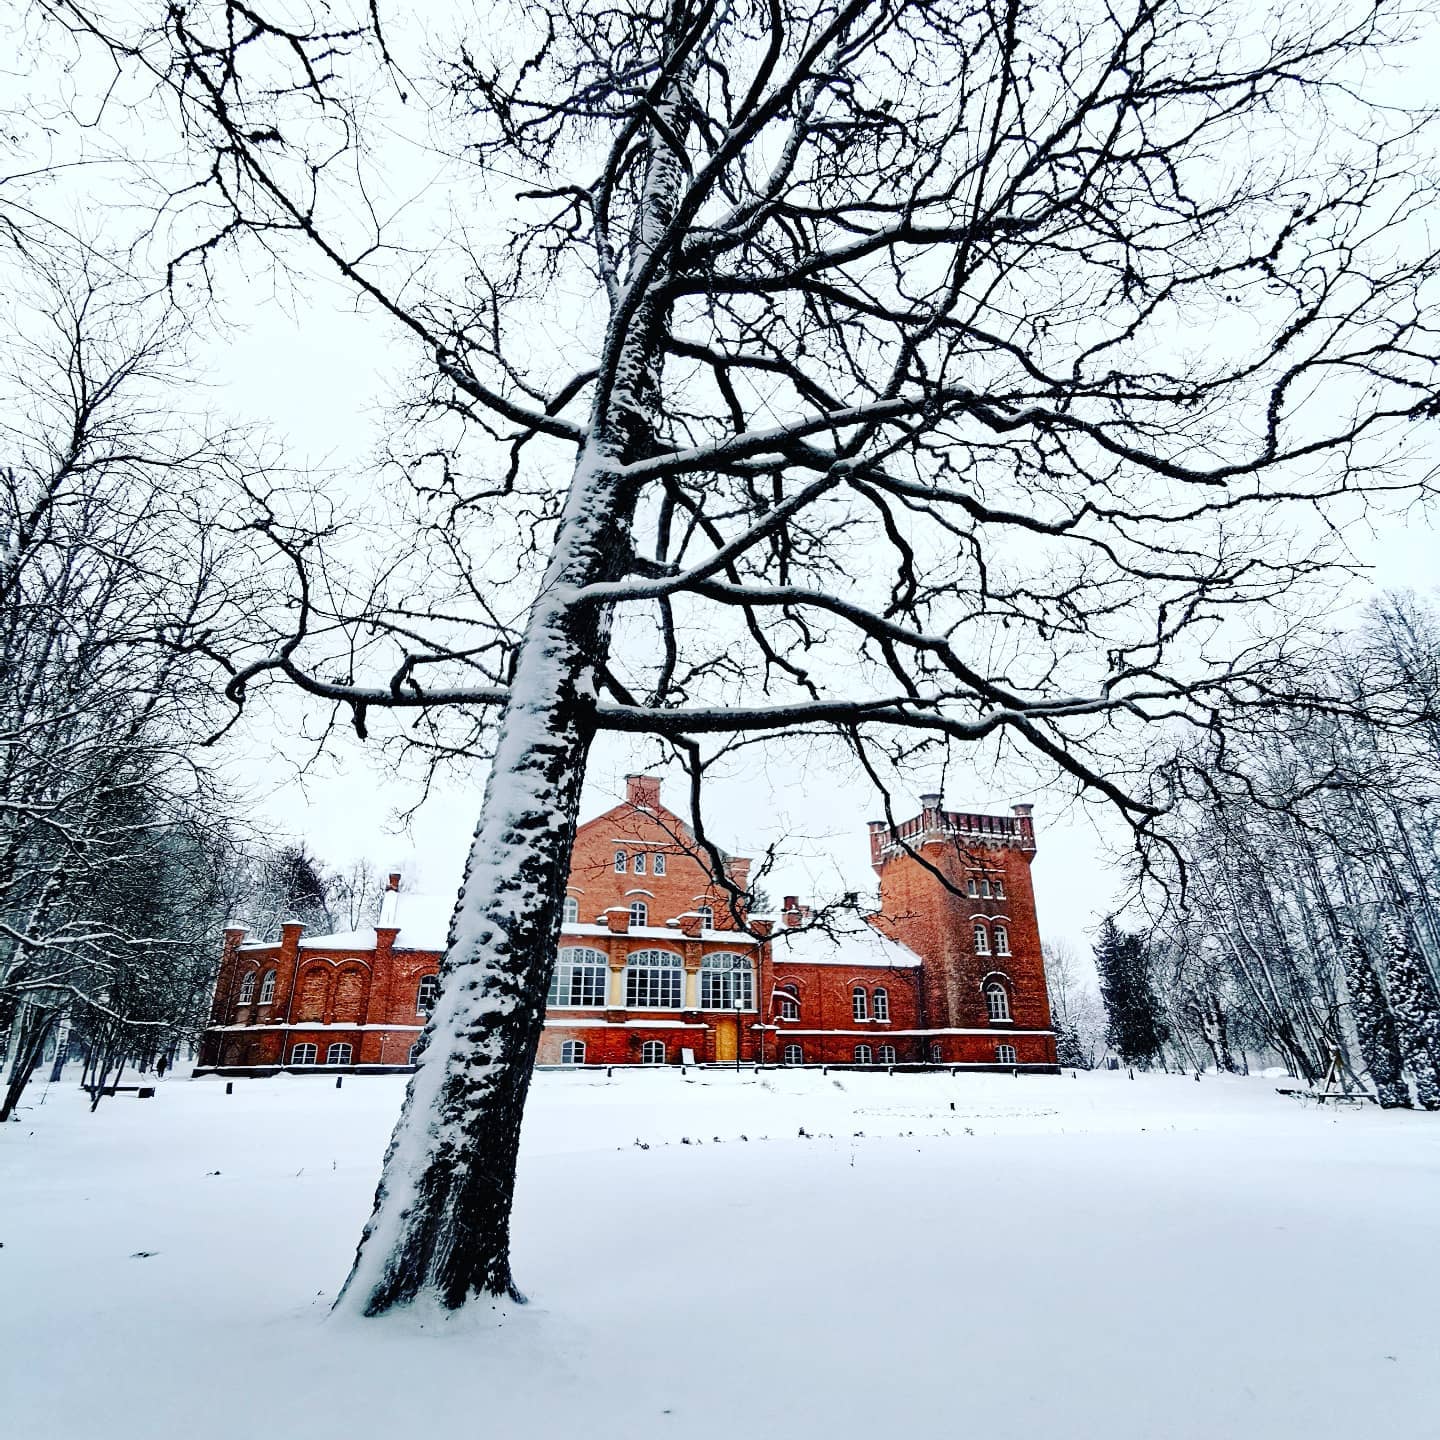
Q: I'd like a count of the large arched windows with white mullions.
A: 3